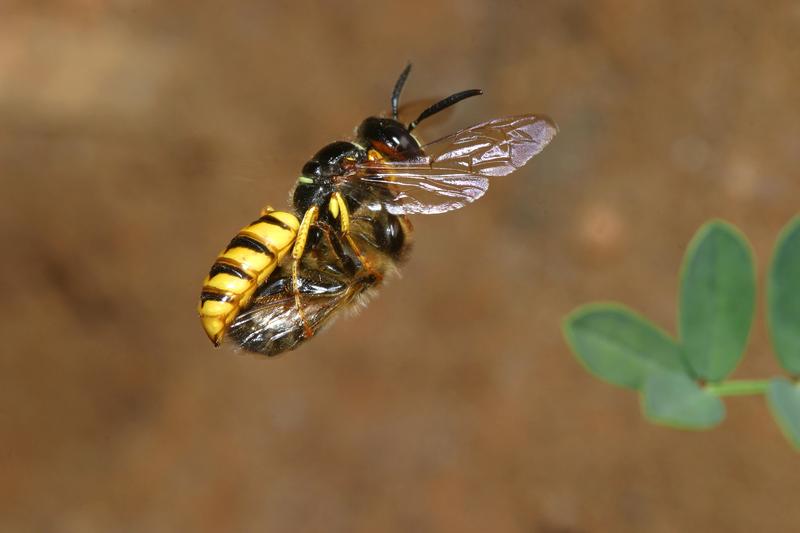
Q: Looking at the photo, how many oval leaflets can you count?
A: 5